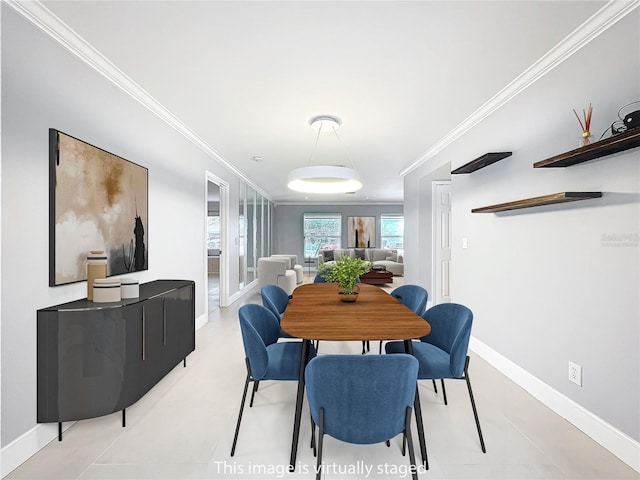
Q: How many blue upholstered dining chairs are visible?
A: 6